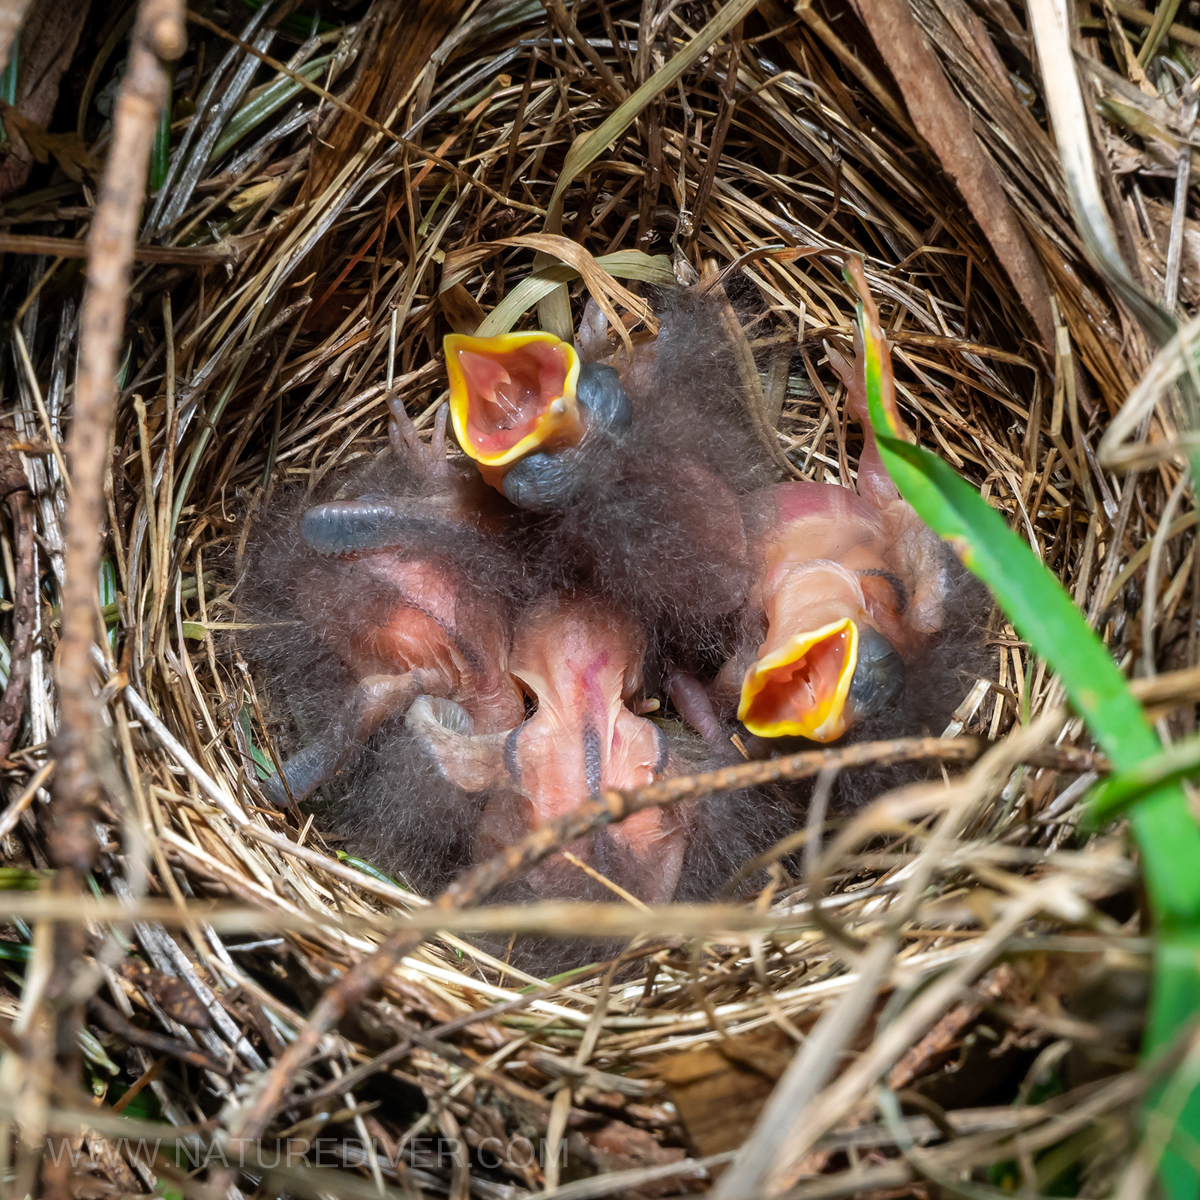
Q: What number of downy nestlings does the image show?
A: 4